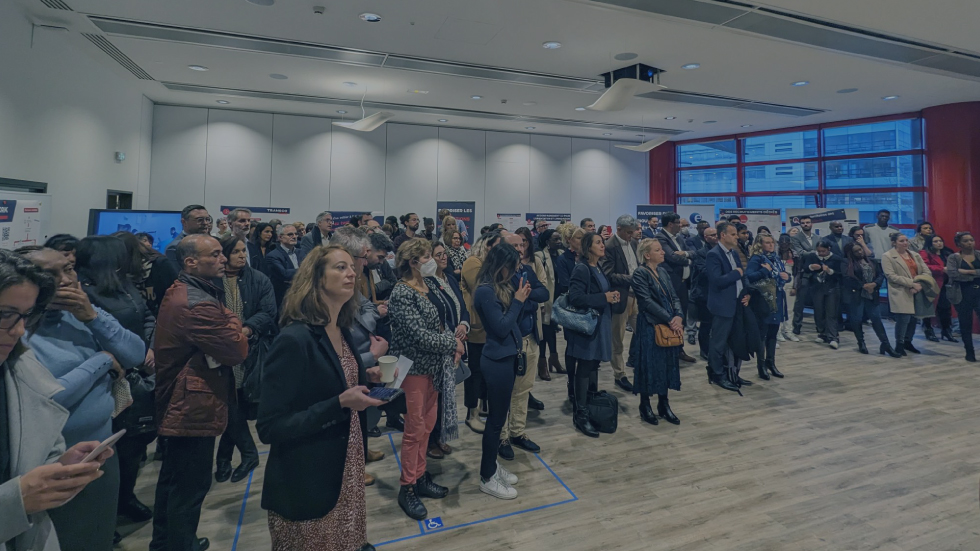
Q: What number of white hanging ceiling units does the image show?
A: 3